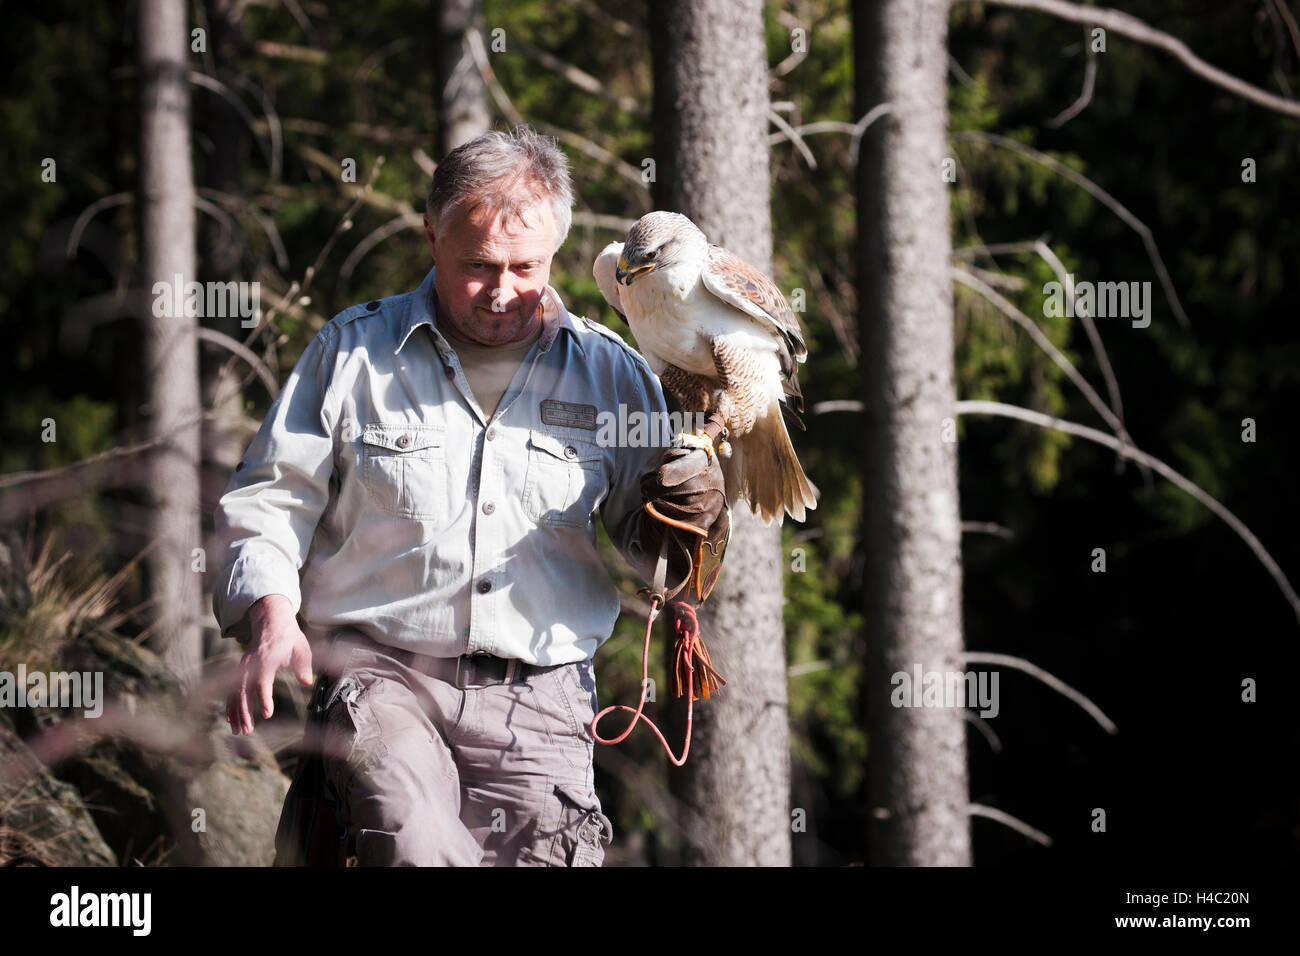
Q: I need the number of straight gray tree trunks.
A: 4